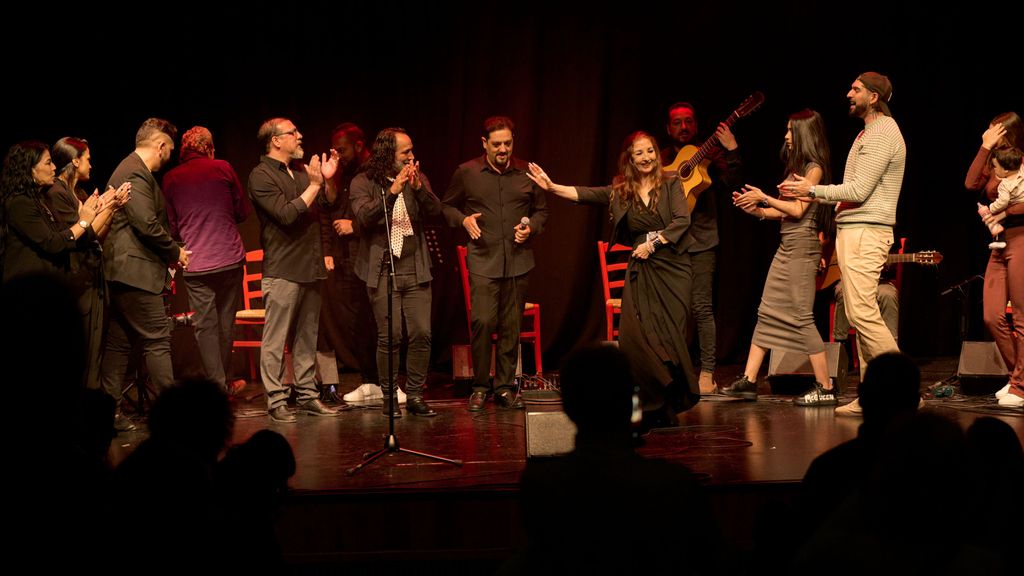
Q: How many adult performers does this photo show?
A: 14